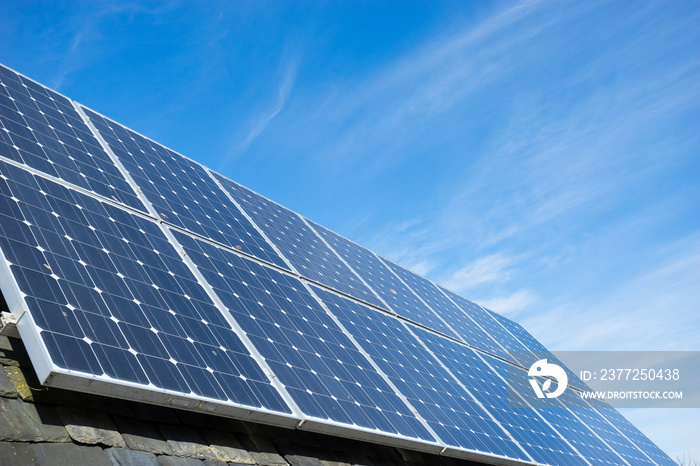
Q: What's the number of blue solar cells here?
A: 14